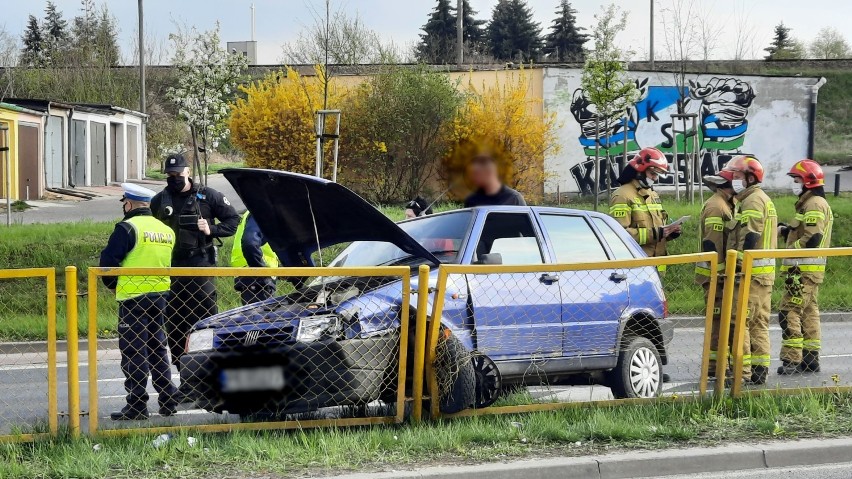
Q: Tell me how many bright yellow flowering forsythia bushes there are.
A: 2